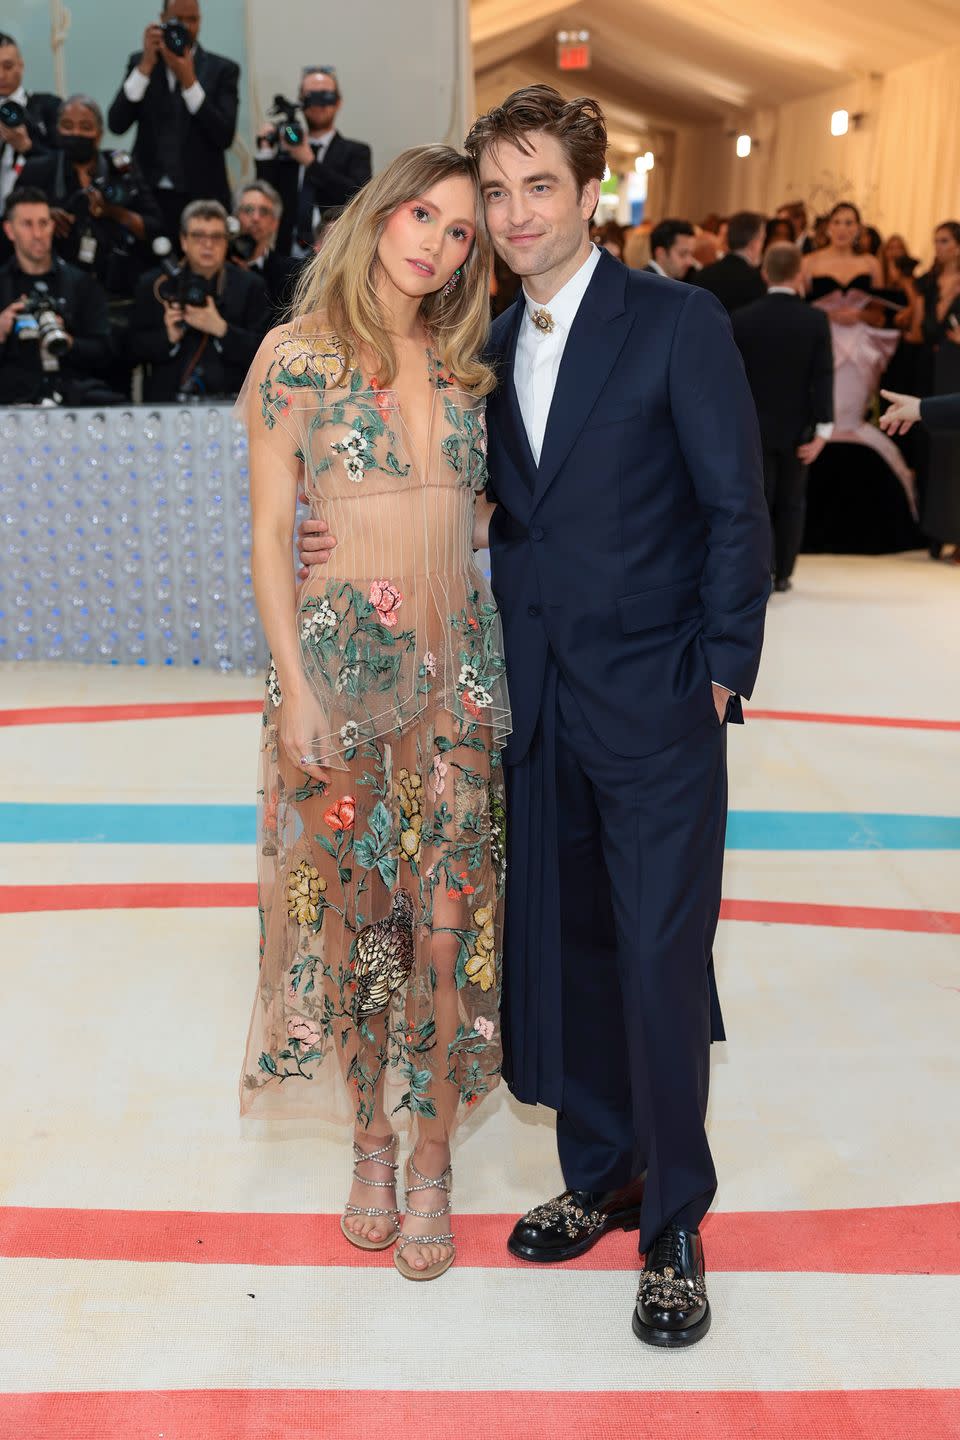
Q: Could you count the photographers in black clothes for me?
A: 7